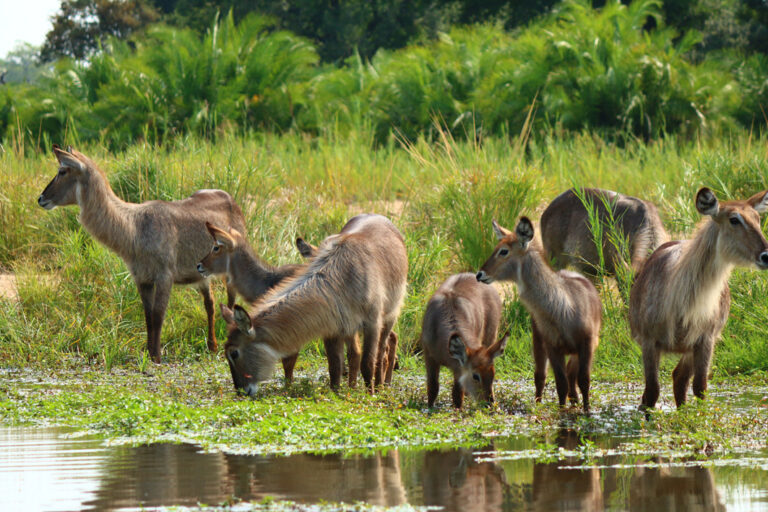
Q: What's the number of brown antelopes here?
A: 8